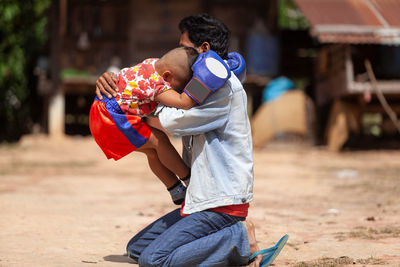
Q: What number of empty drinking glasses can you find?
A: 0